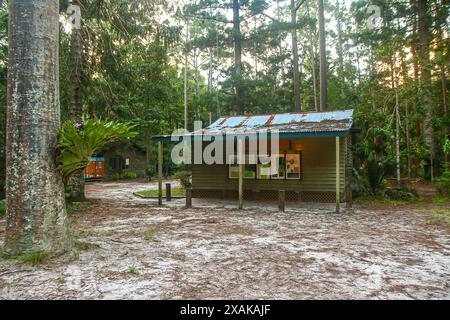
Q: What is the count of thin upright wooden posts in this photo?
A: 3